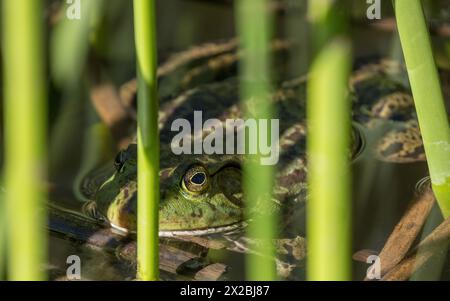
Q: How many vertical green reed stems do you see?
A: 5